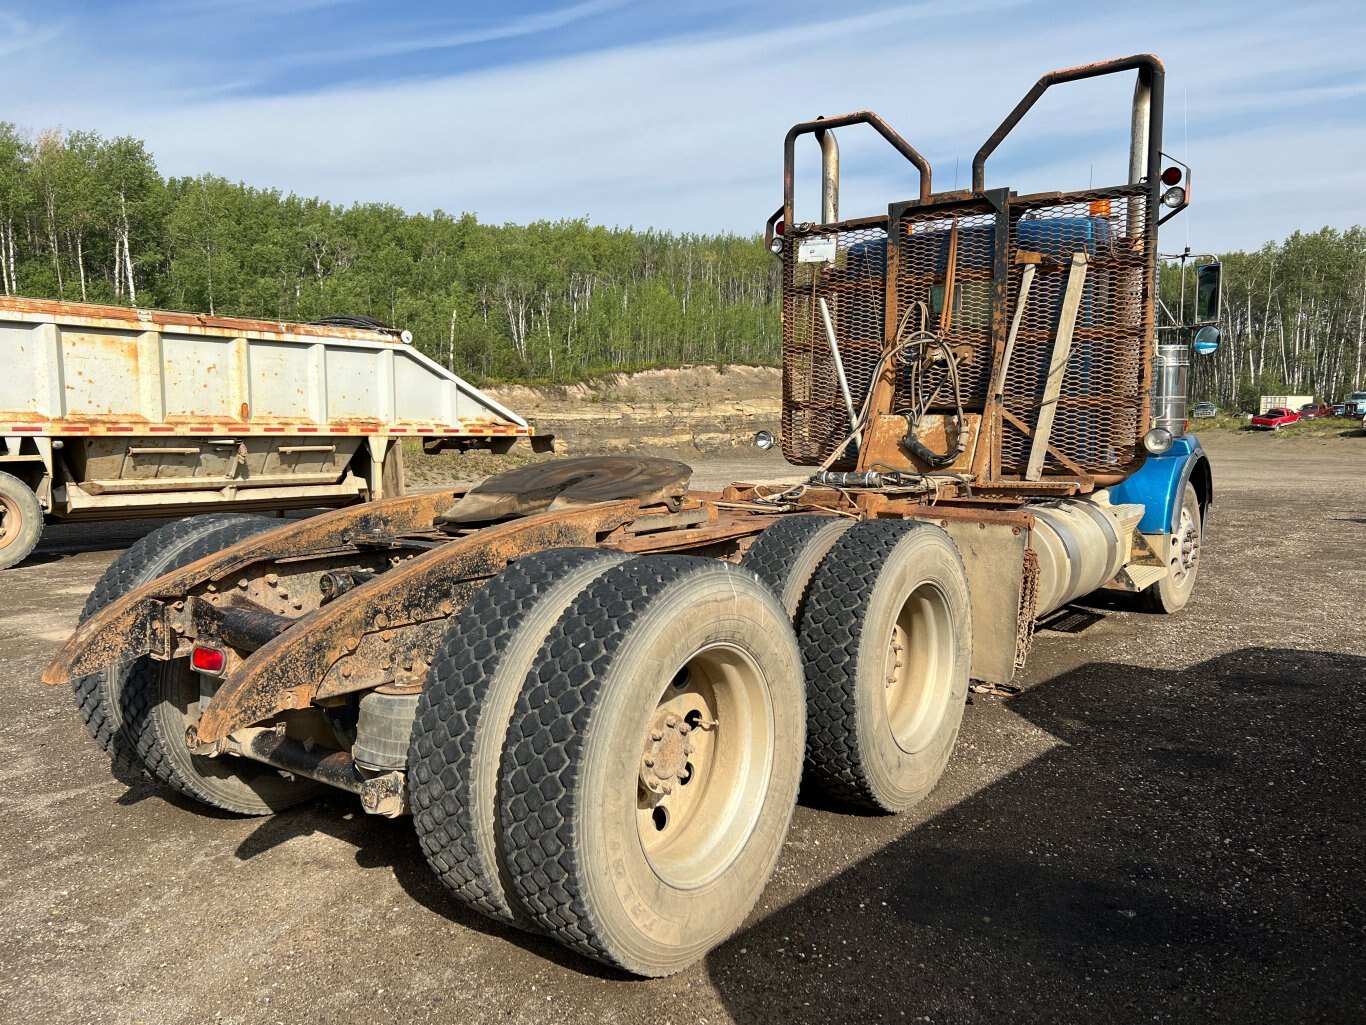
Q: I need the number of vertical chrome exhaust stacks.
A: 2